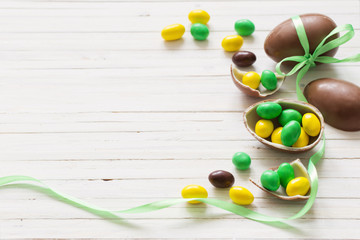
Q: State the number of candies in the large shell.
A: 7